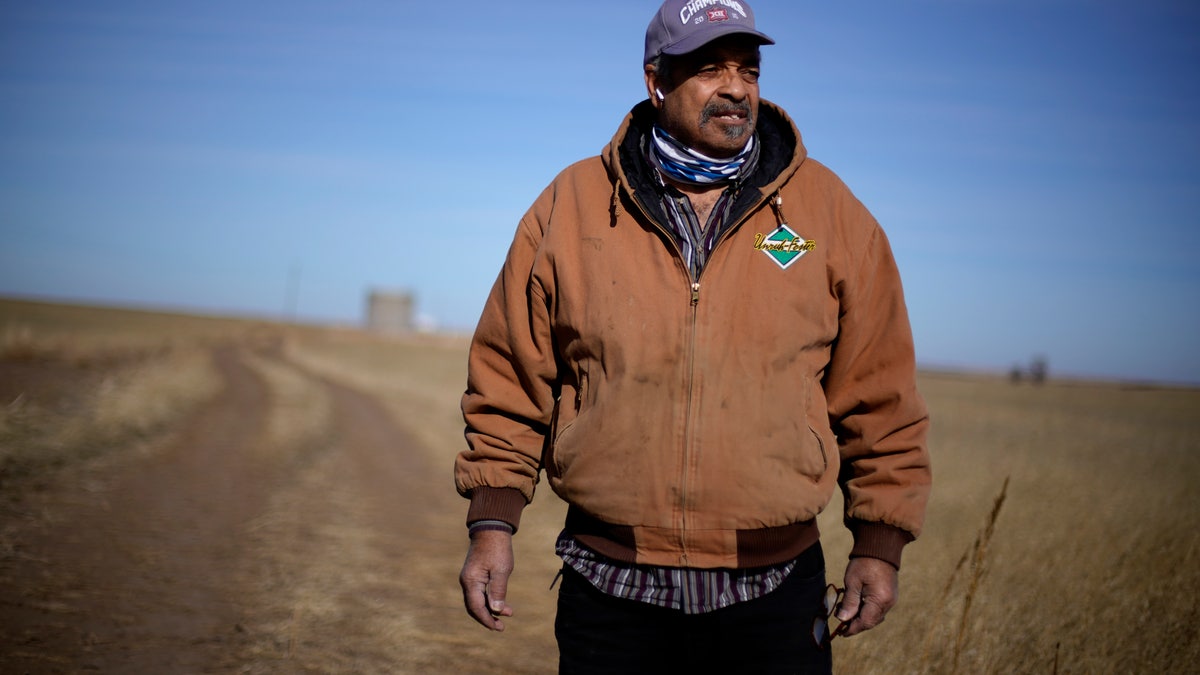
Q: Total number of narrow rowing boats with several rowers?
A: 0